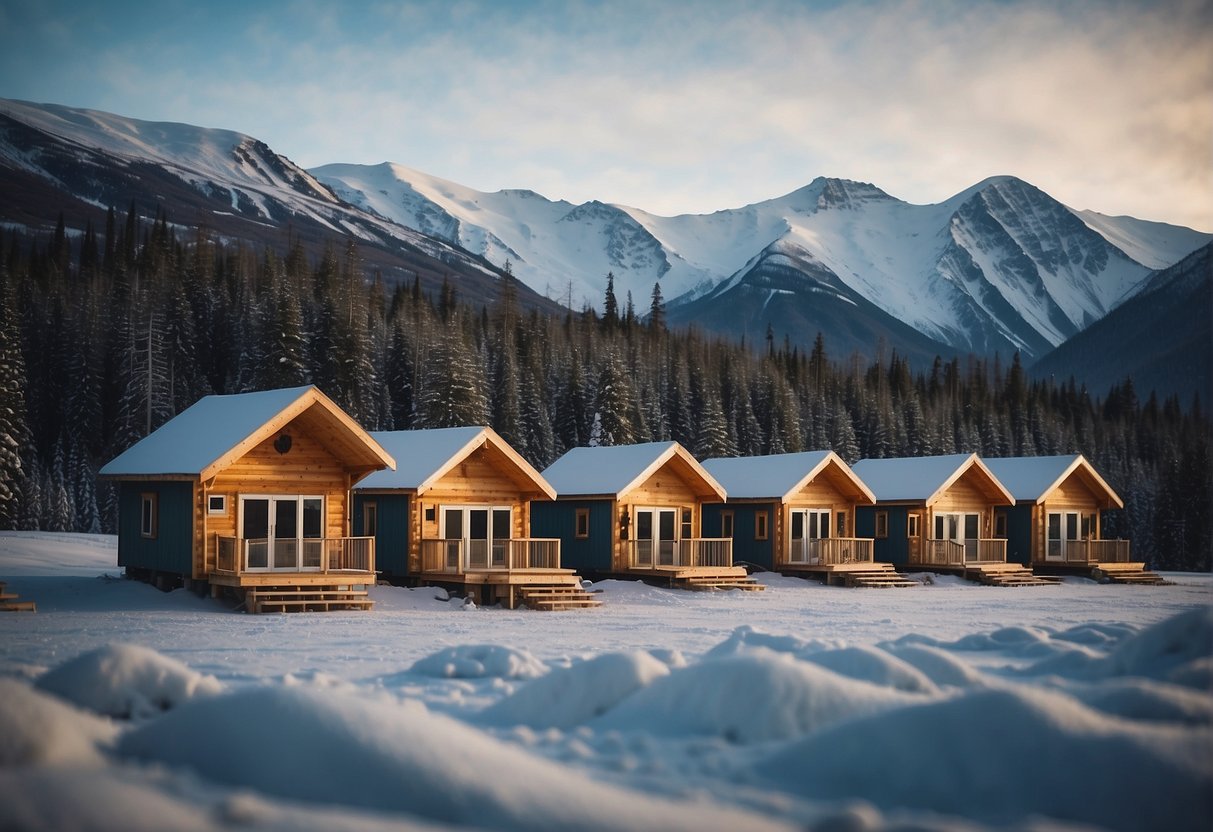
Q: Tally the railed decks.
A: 6